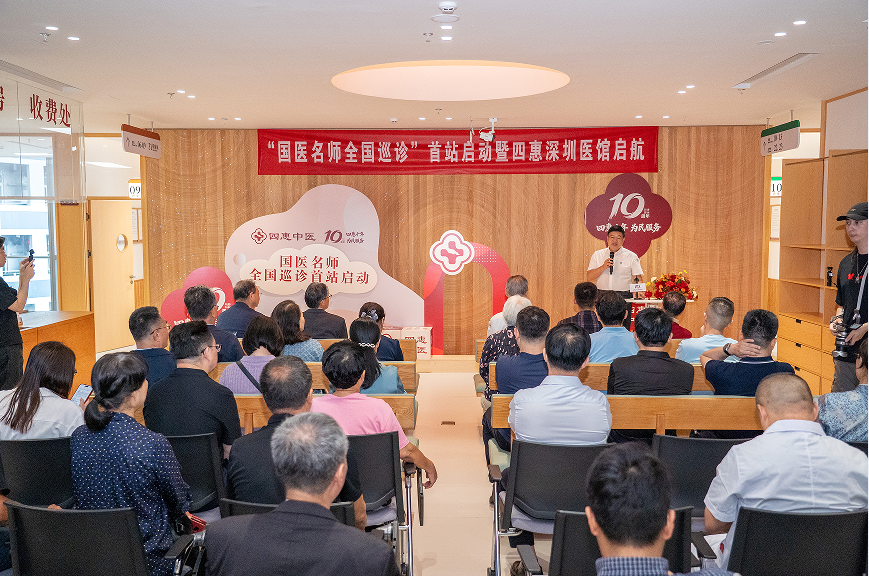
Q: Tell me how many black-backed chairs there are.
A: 10